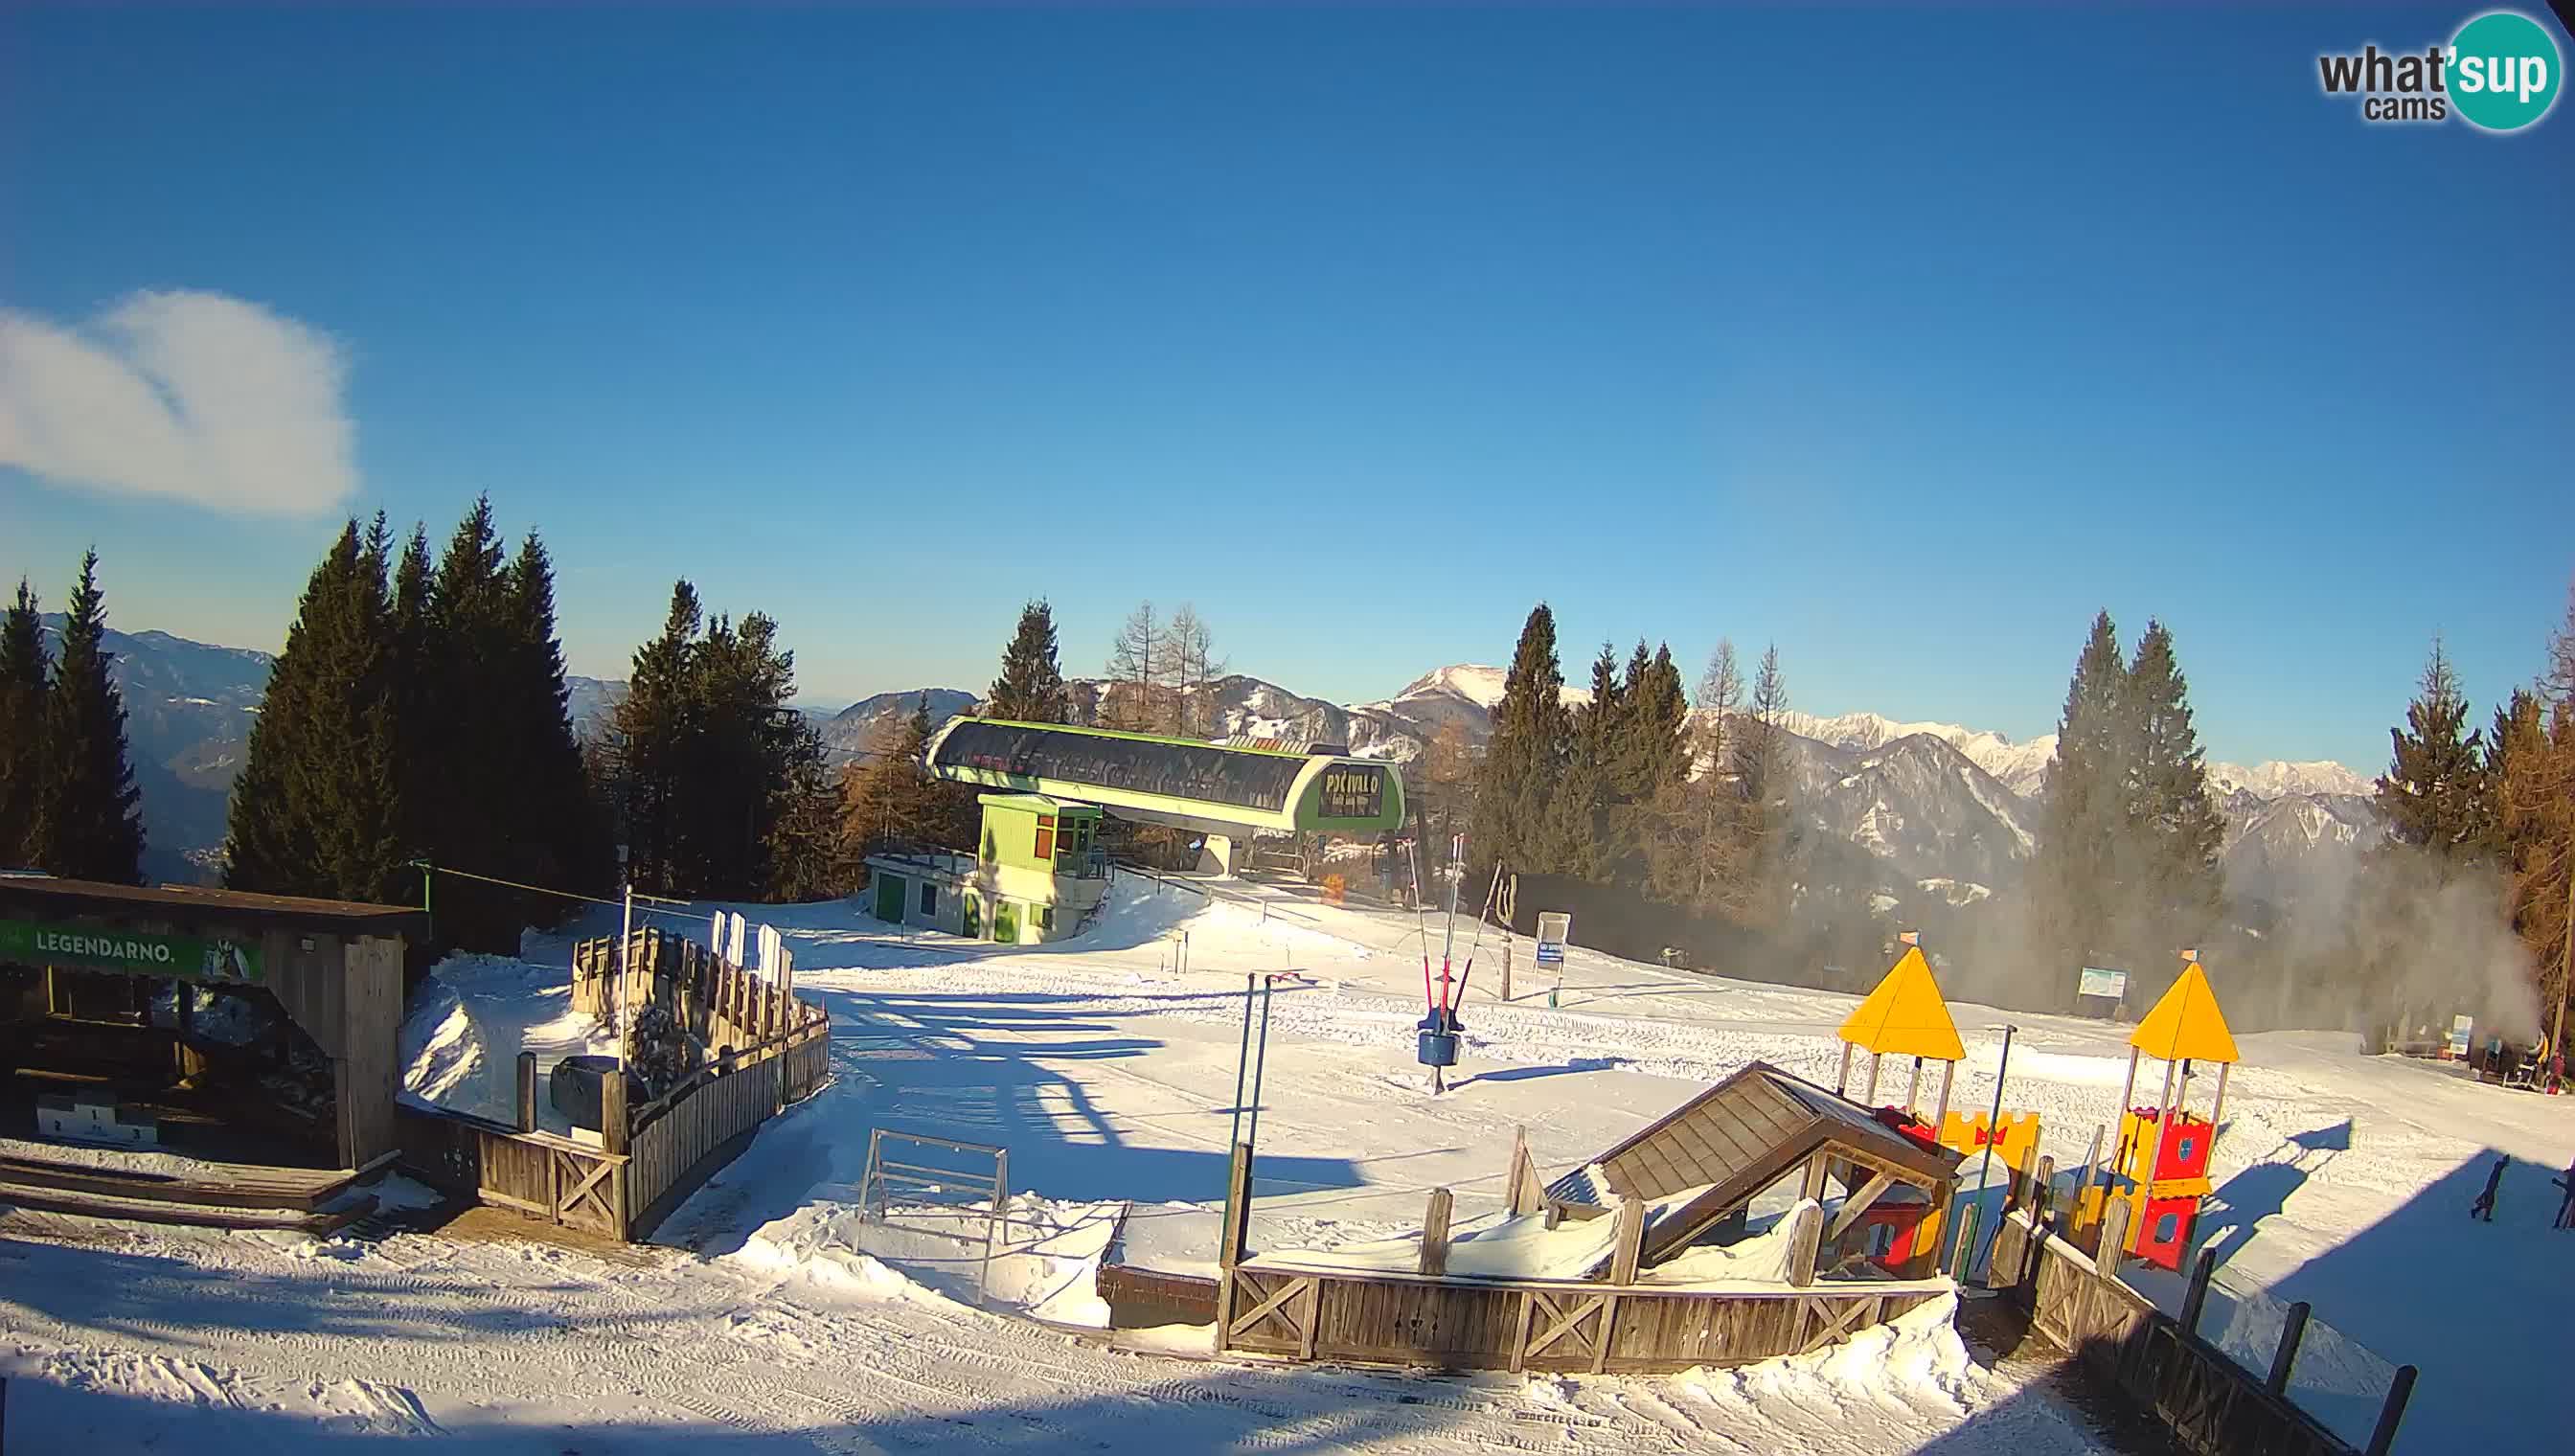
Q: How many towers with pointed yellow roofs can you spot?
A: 2